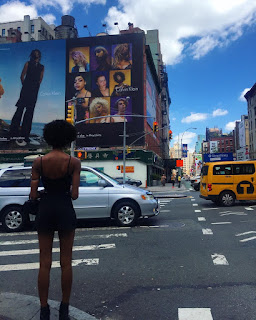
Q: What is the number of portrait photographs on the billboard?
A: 9